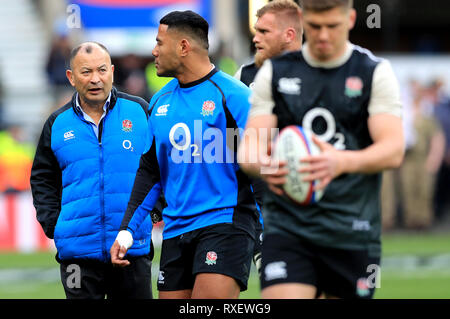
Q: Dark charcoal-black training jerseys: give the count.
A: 2